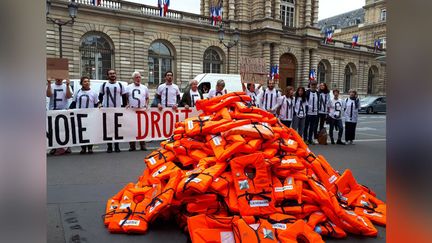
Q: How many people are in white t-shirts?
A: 15